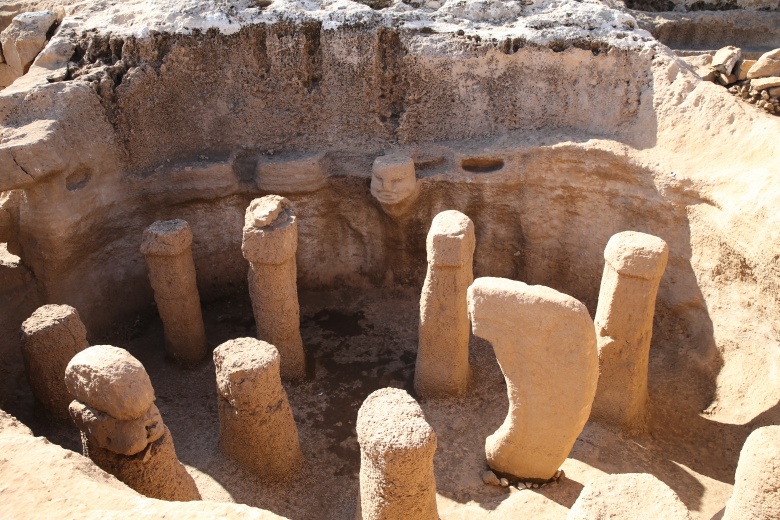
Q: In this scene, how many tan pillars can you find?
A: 11